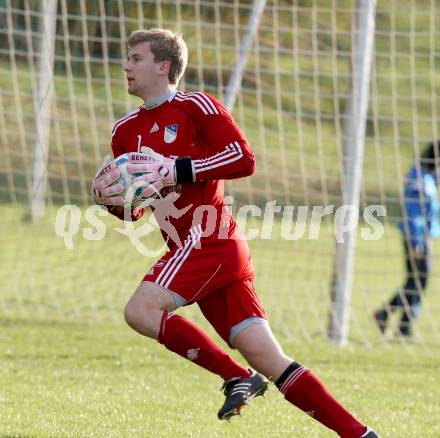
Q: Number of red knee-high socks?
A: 2